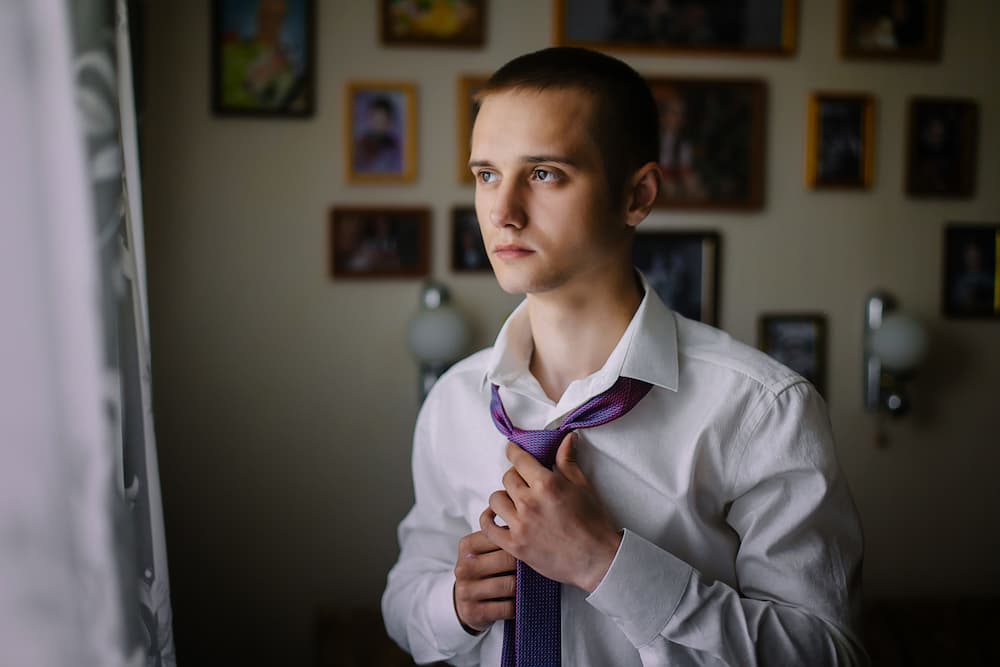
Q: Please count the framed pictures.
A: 14